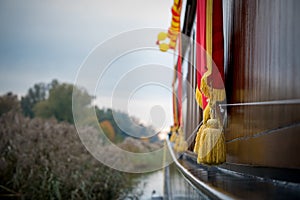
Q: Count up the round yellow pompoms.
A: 2